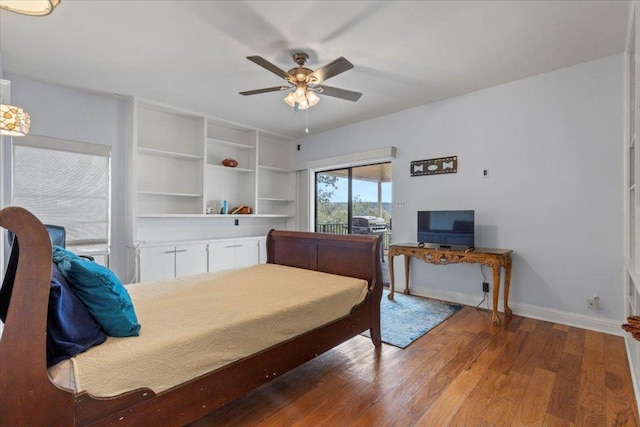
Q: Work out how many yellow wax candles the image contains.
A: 0